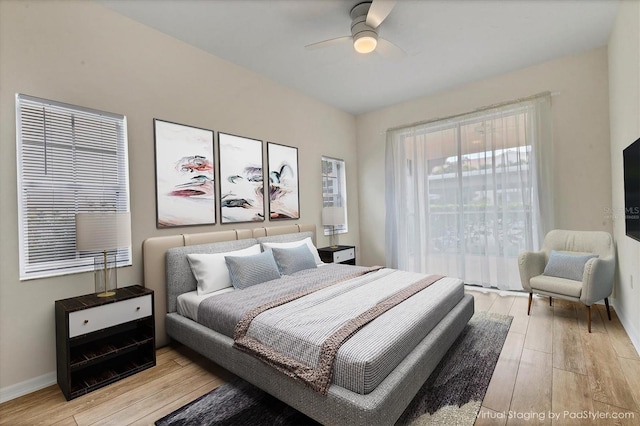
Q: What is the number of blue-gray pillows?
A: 3